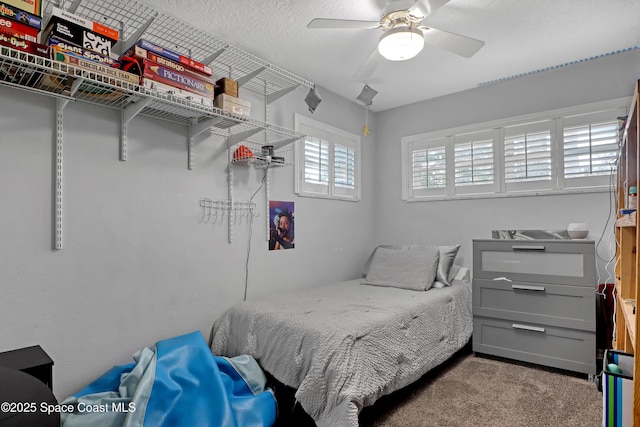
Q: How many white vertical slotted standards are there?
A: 5